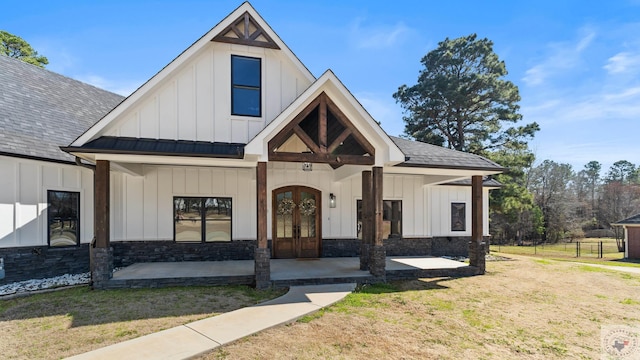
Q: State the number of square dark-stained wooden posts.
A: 5